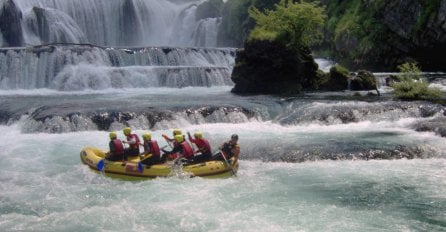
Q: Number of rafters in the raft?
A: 7